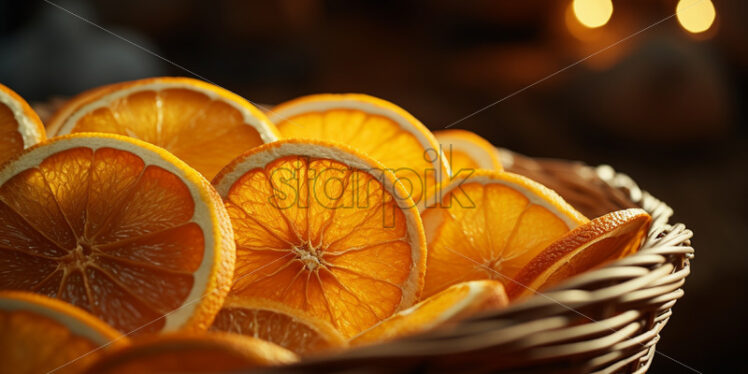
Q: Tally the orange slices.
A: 12